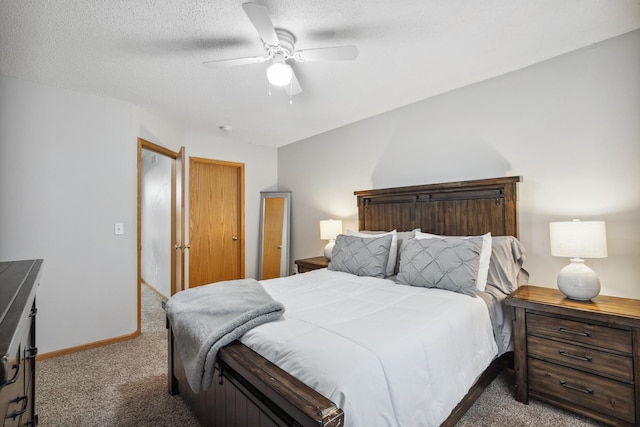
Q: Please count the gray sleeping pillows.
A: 2